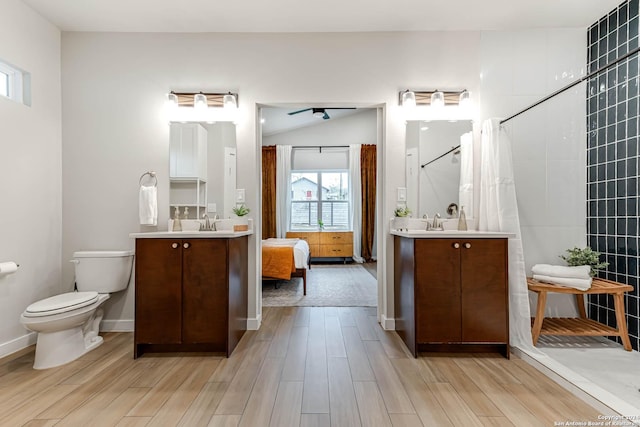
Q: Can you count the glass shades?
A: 6